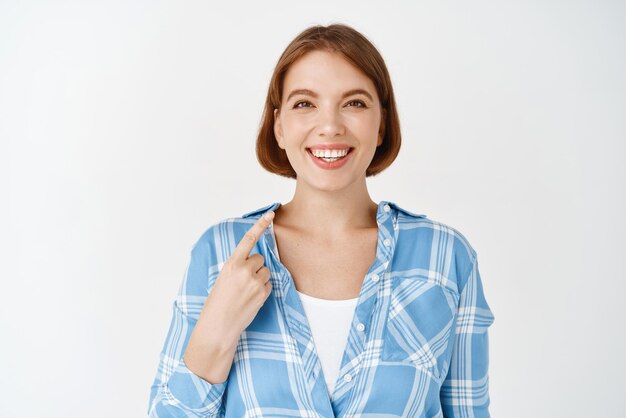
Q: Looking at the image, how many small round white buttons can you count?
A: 5